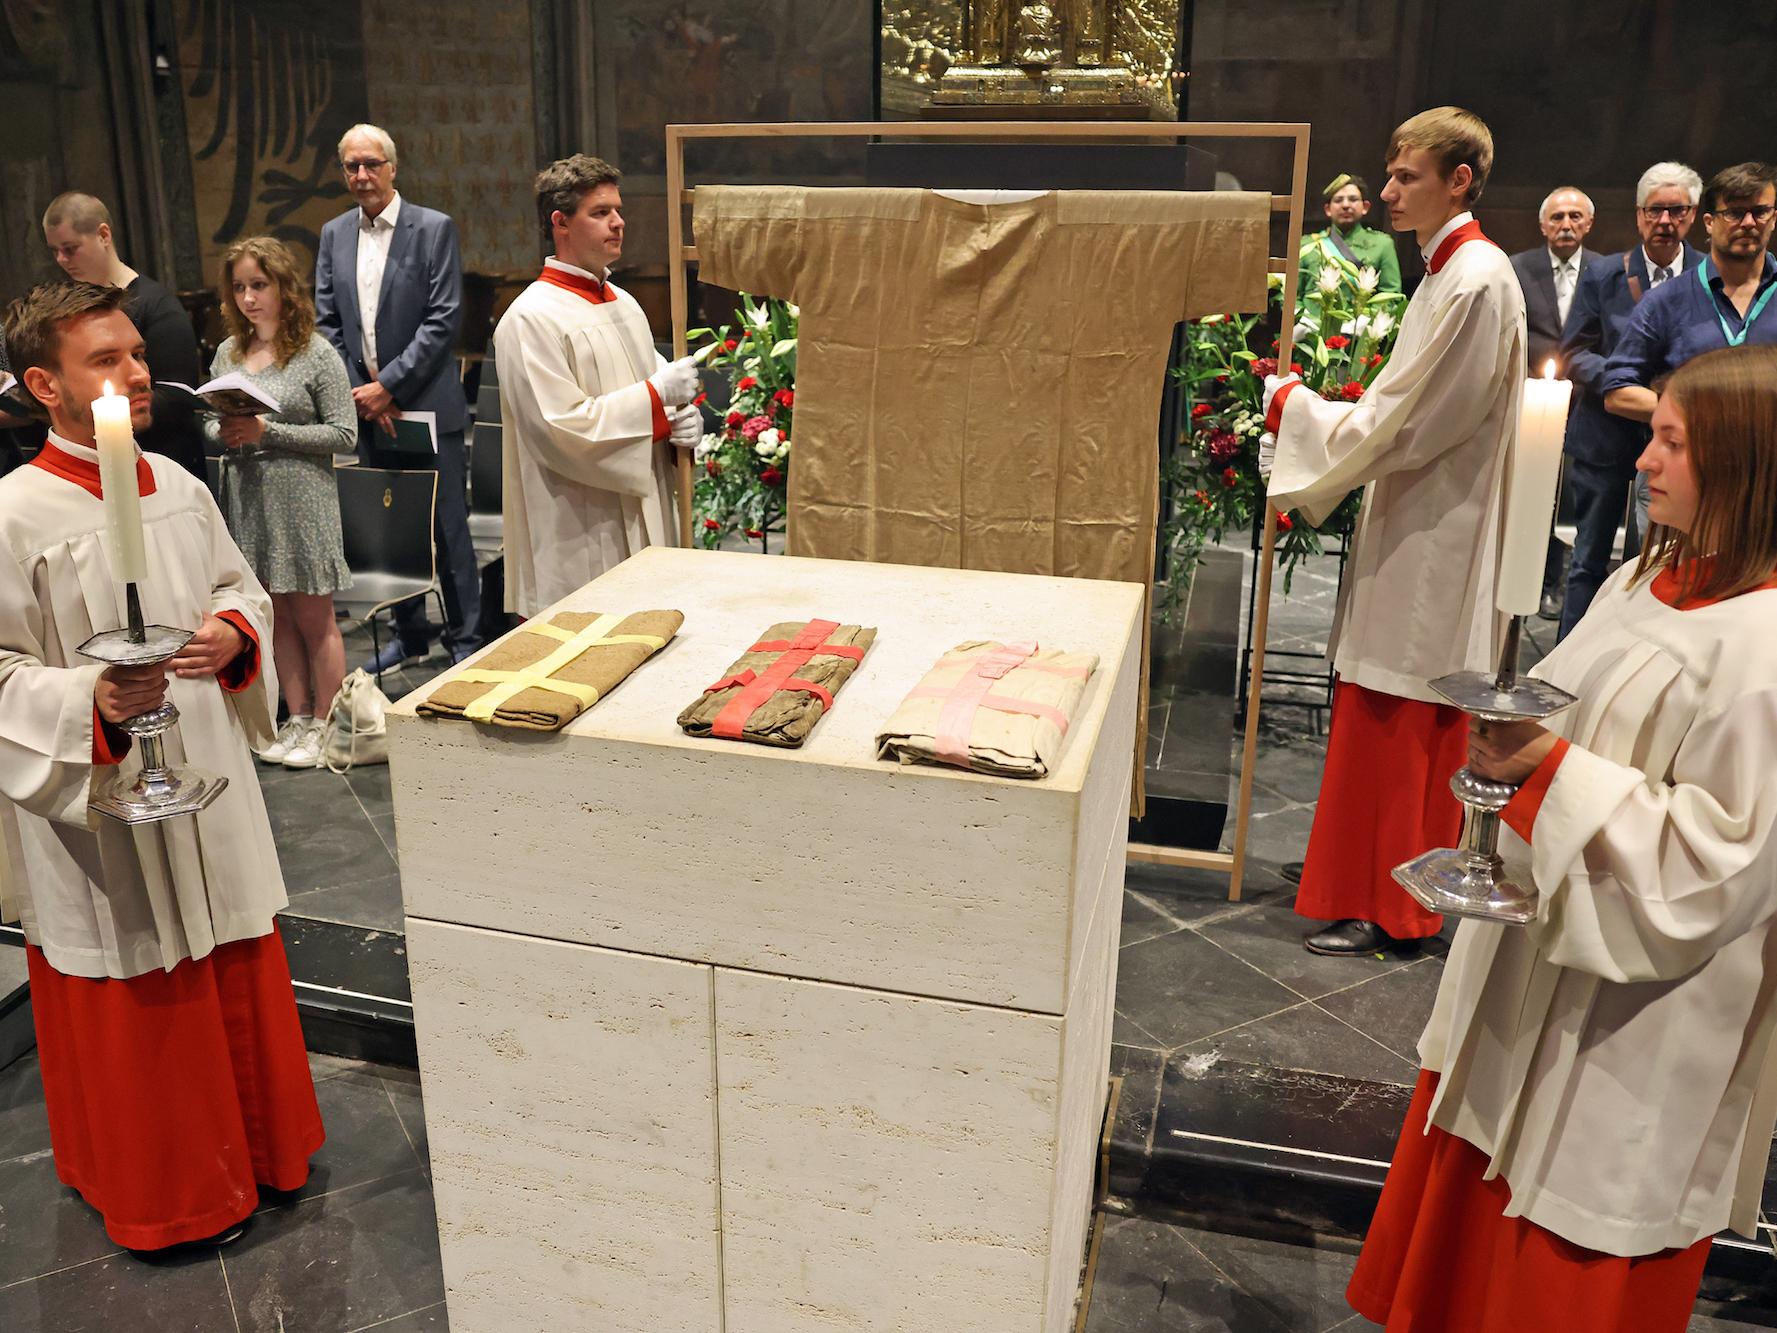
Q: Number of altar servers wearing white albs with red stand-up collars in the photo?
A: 4